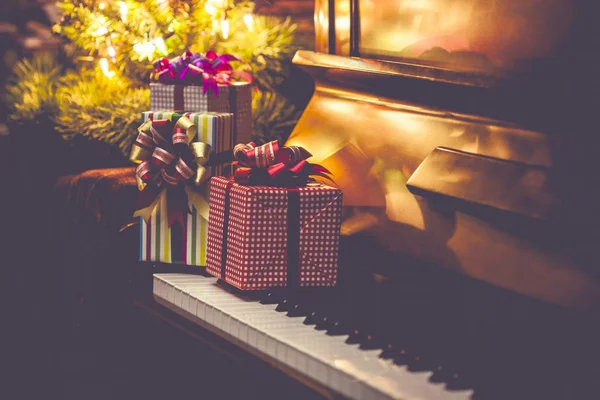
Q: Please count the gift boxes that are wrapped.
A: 3